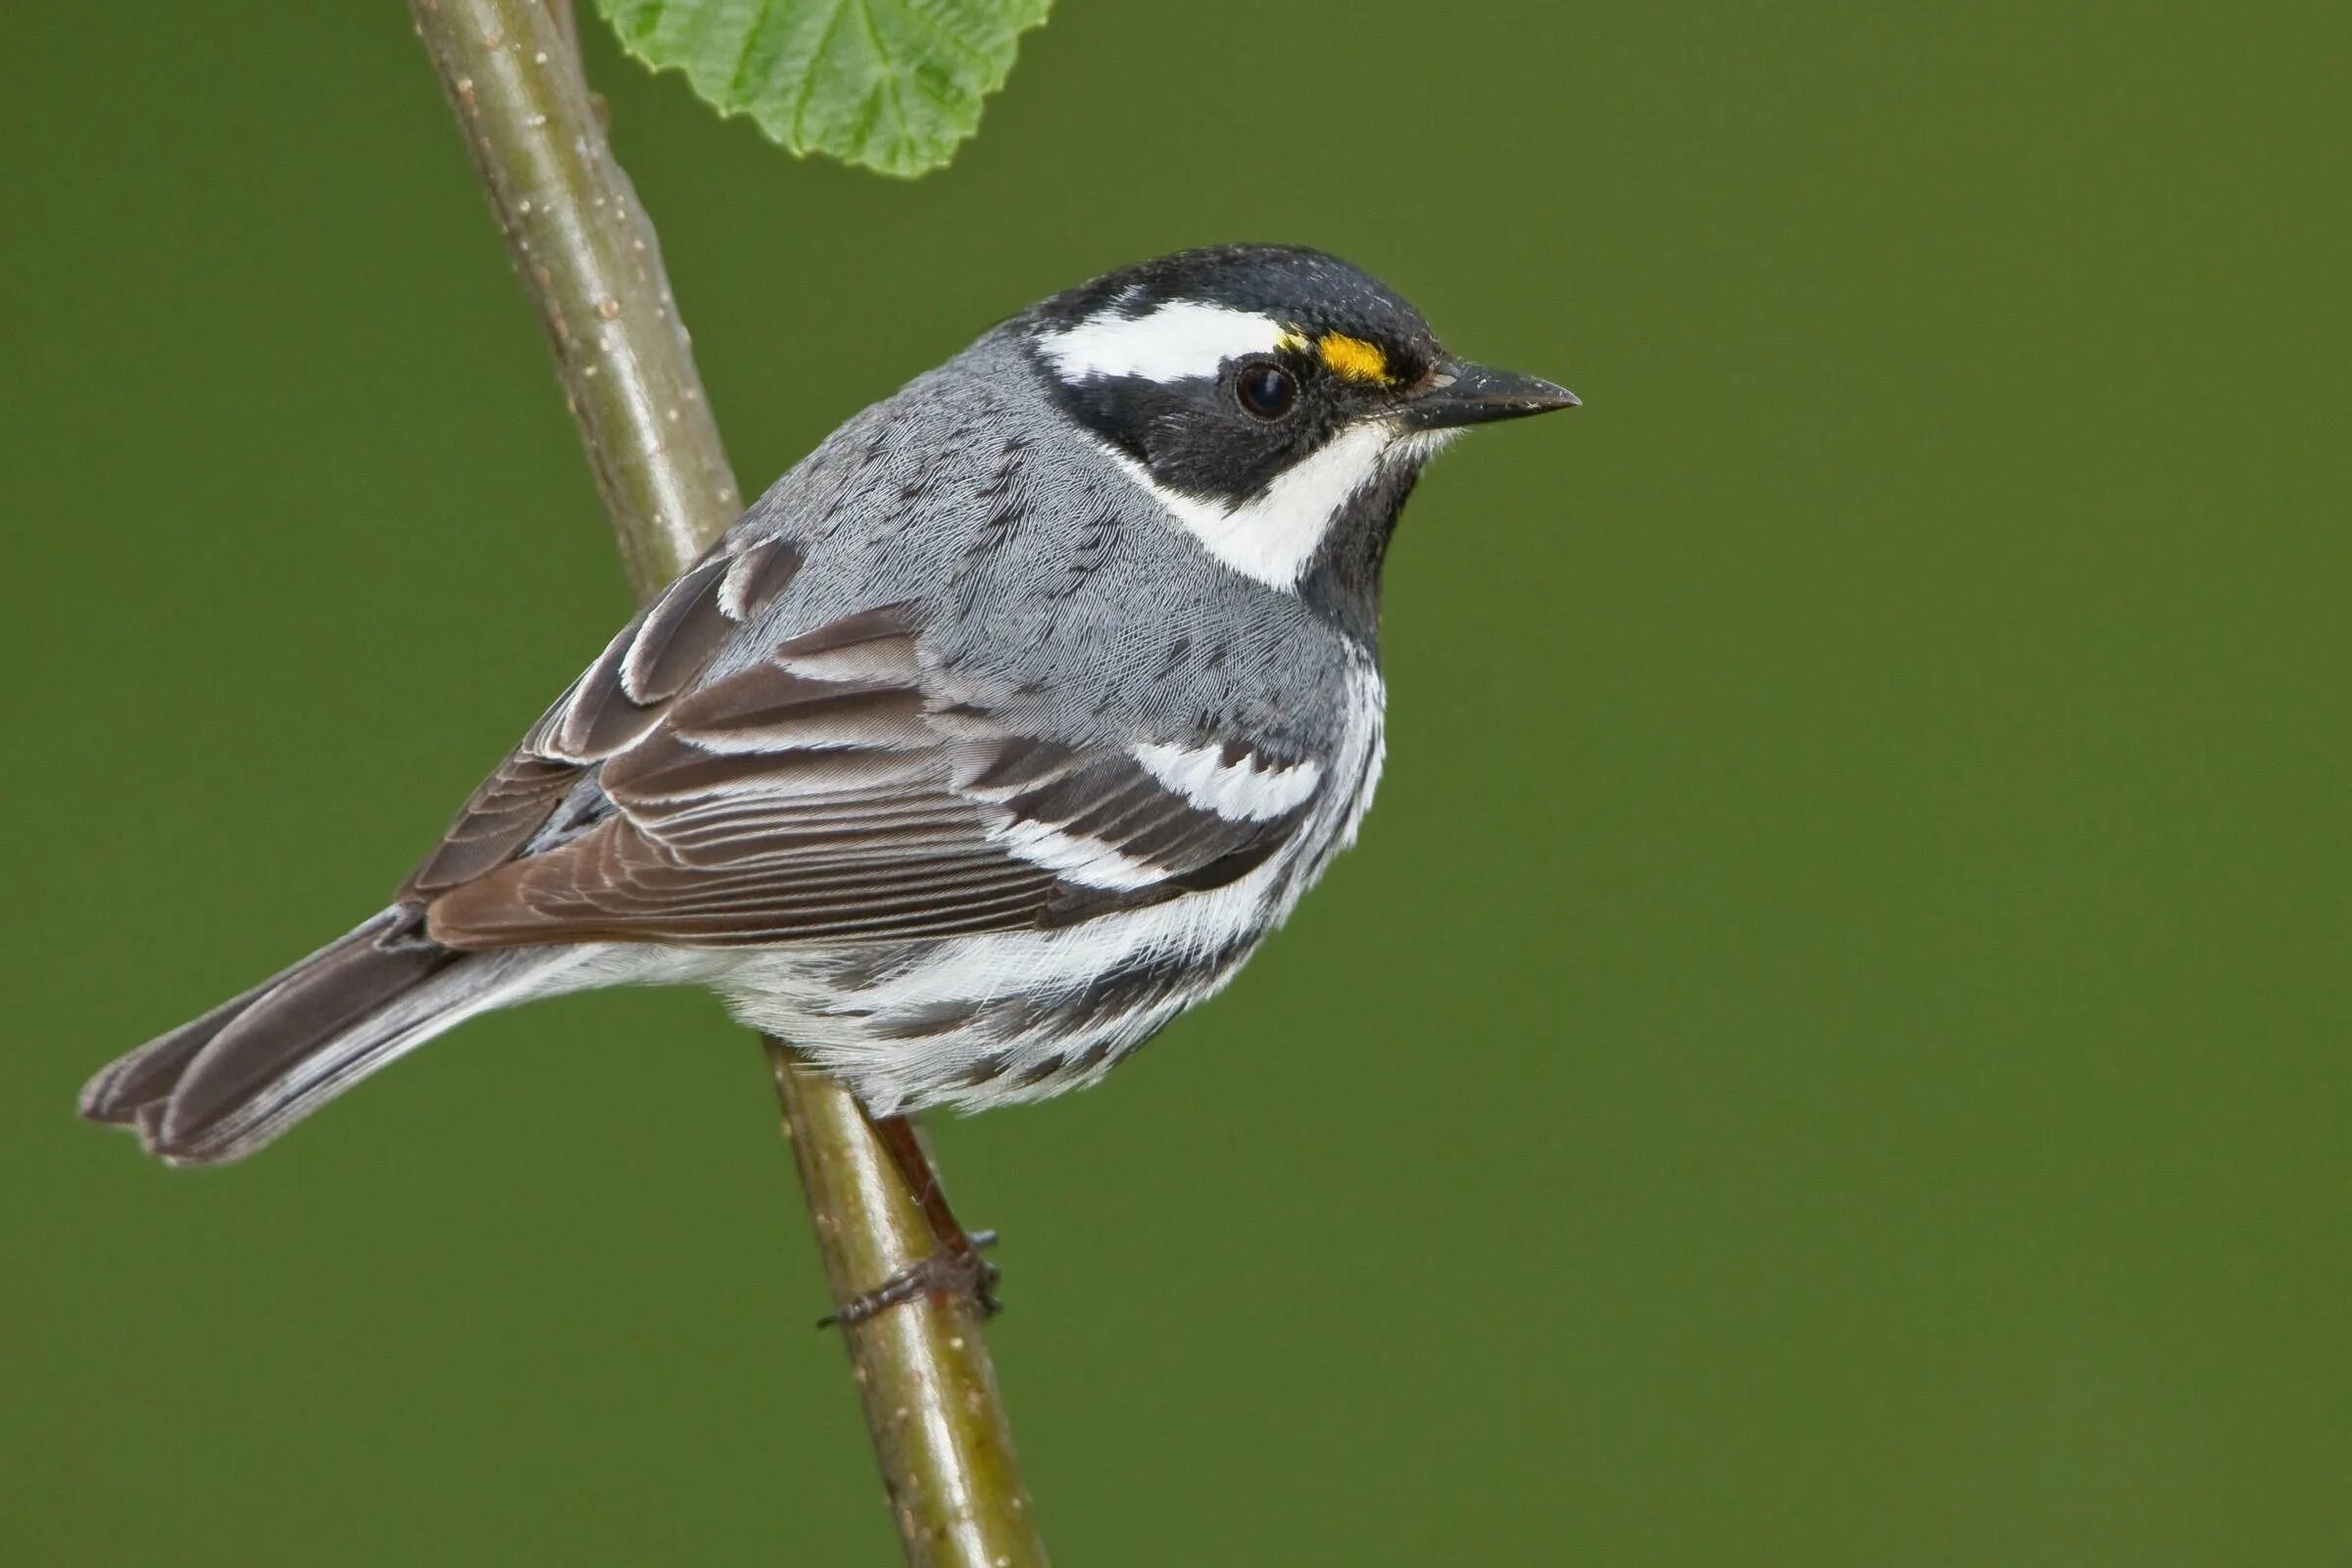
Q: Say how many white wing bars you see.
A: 2